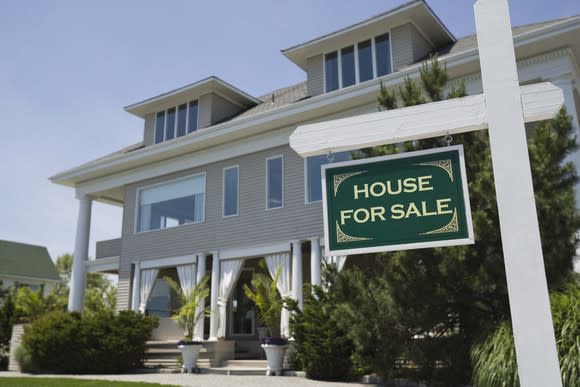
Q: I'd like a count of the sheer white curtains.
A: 5